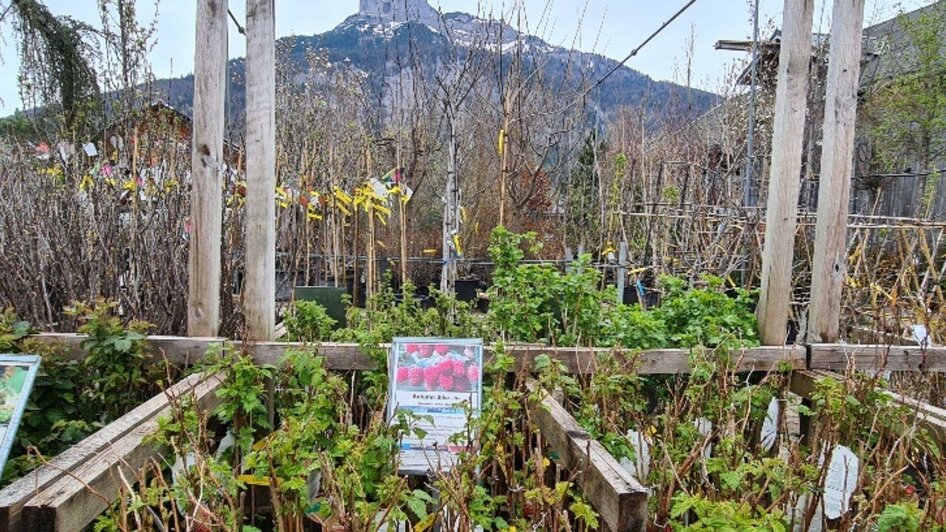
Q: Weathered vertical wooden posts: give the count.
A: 4